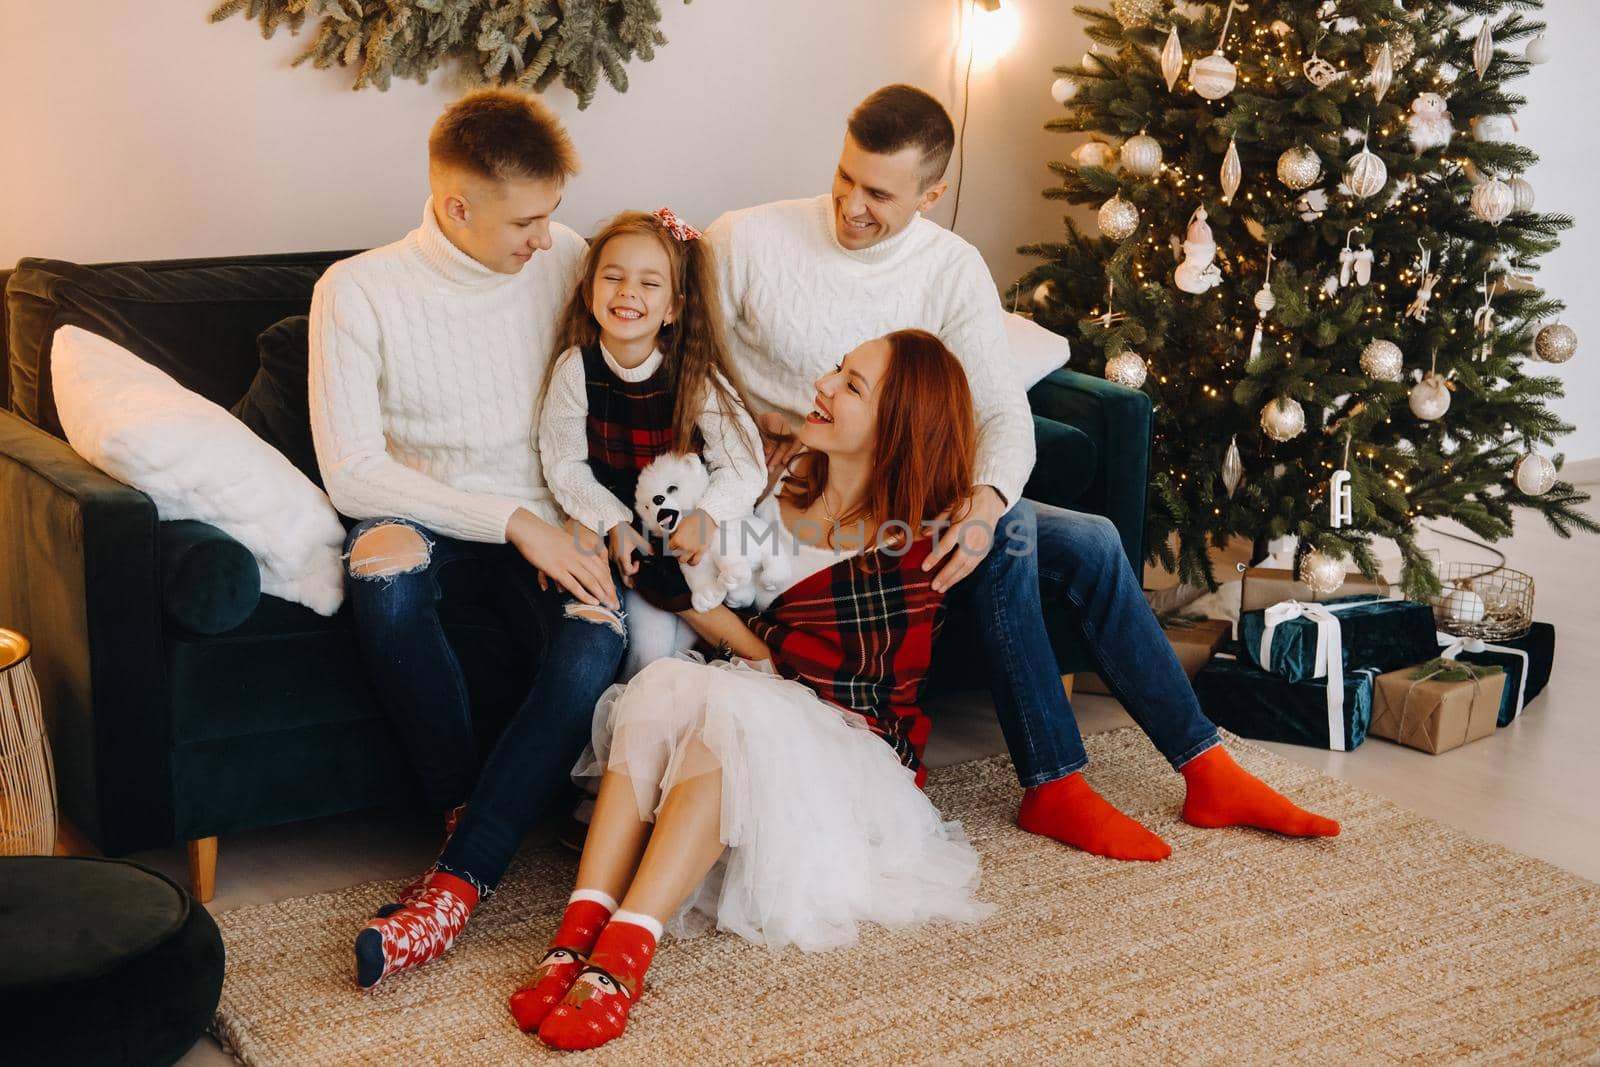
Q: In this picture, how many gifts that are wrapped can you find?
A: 6